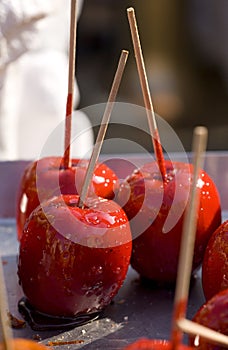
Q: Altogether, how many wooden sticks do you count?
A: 6